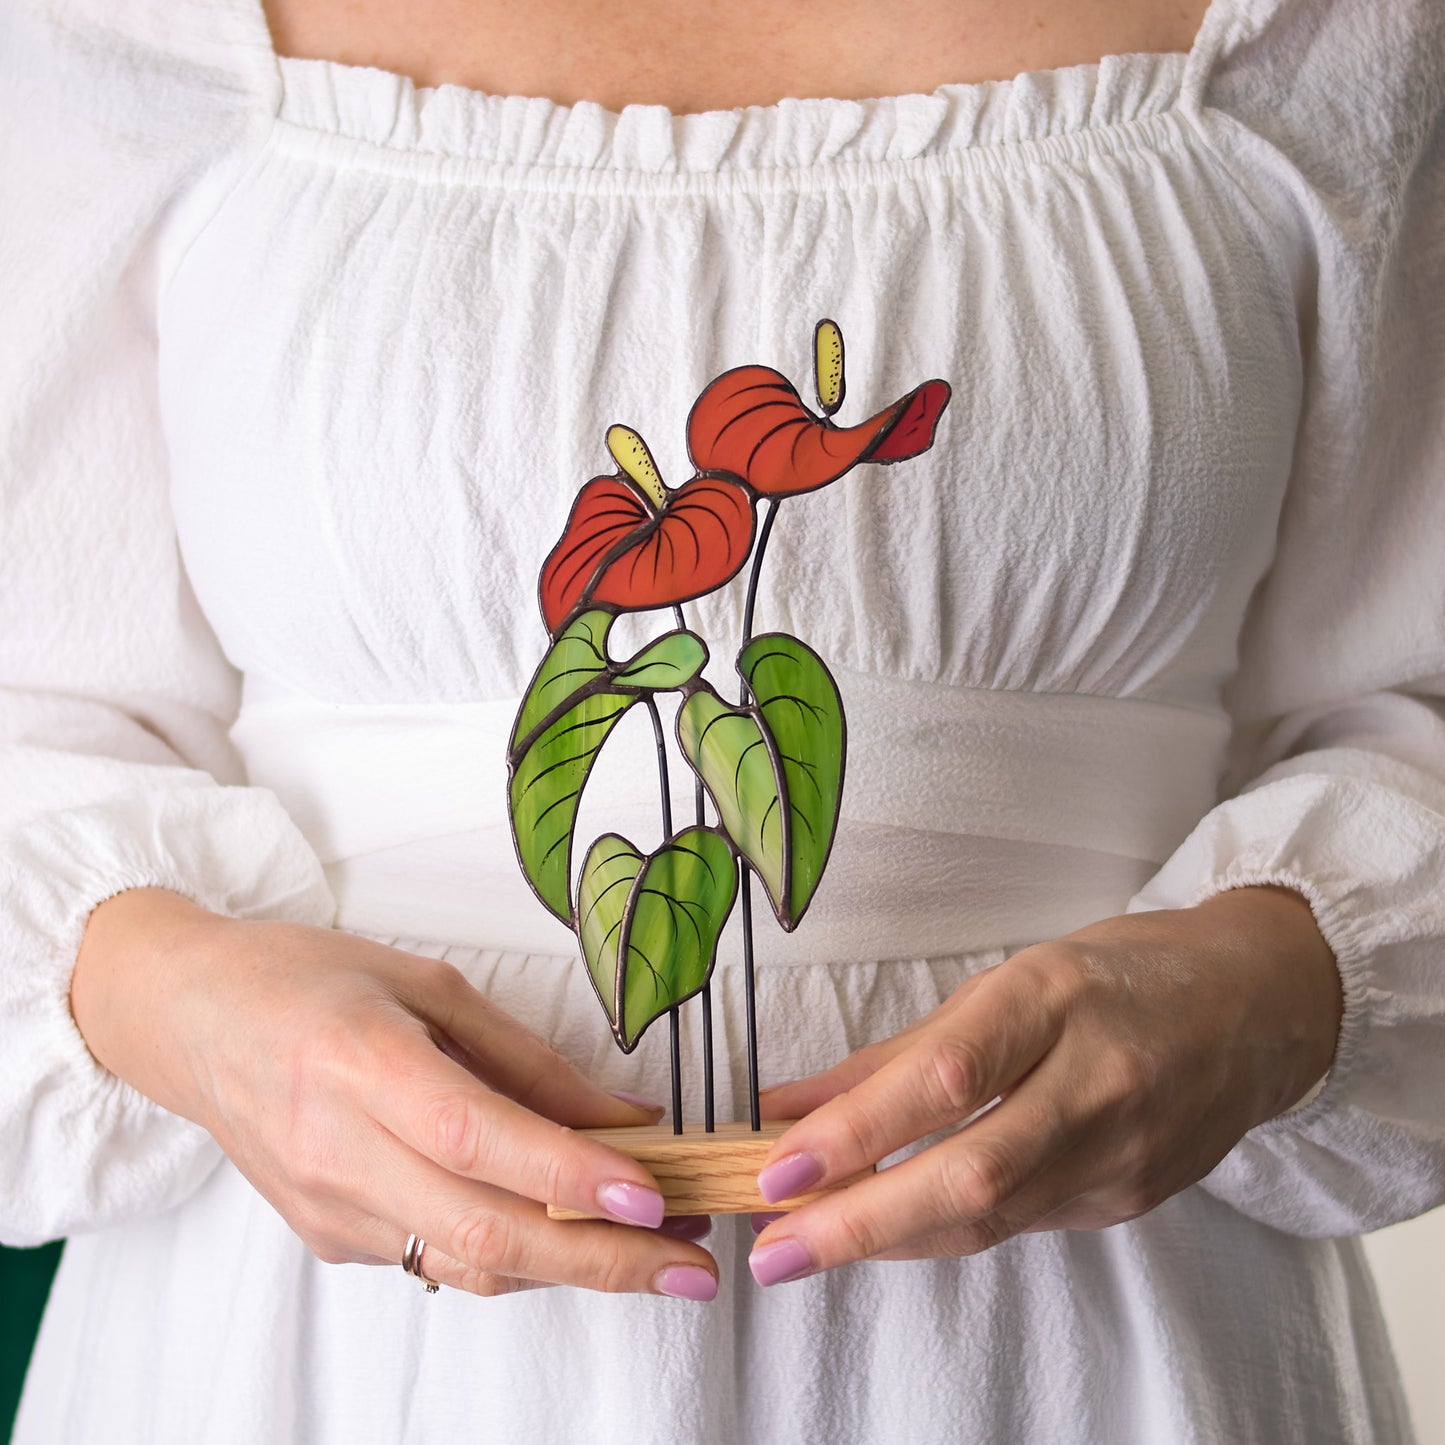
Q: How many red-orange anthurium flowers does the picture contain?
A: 2